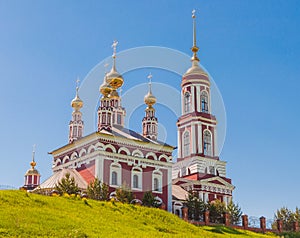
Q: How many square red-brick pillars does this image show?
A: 7